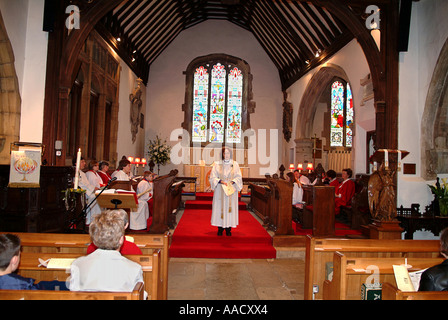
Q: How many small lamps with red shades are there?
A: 6